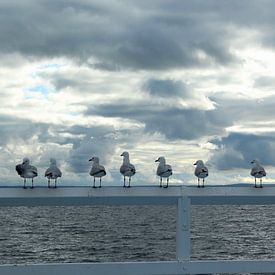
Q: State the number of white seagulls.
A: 7